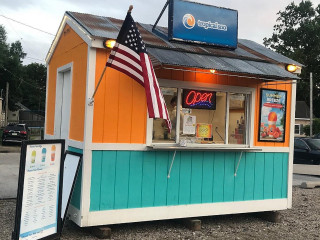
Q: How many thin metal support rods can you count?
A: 2